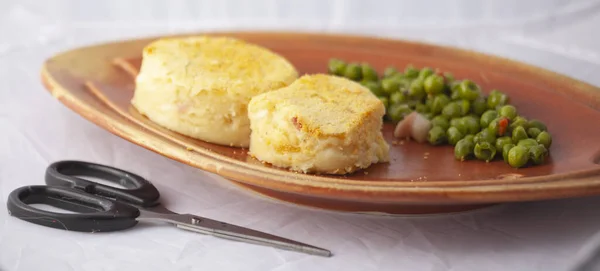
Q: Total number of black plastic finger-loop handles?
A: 2